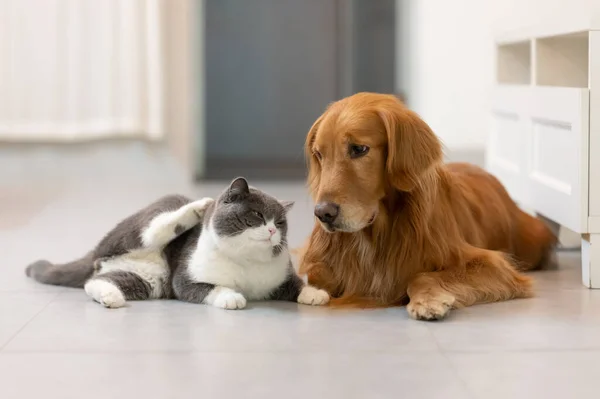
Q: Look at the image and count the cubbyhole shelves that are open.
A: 2